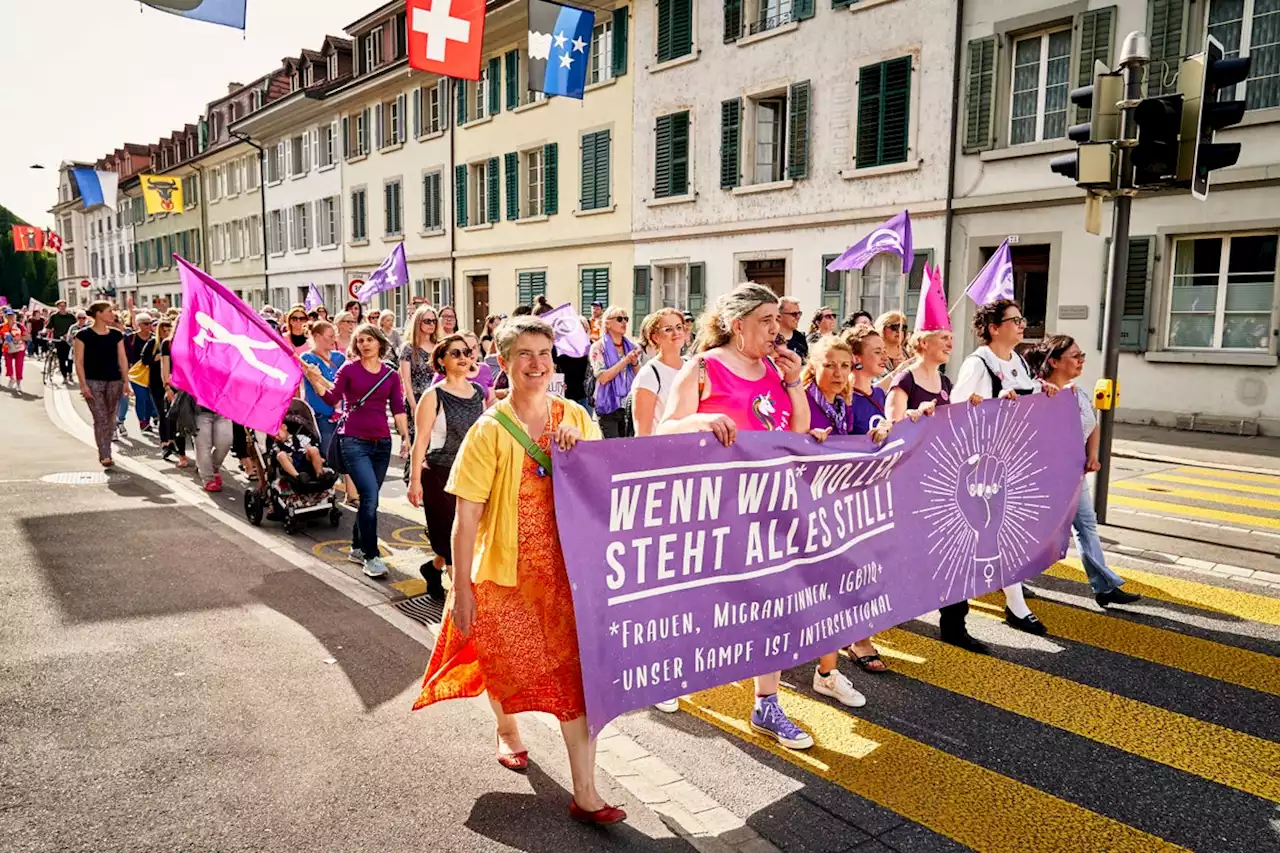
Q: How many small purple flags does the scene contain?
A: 5